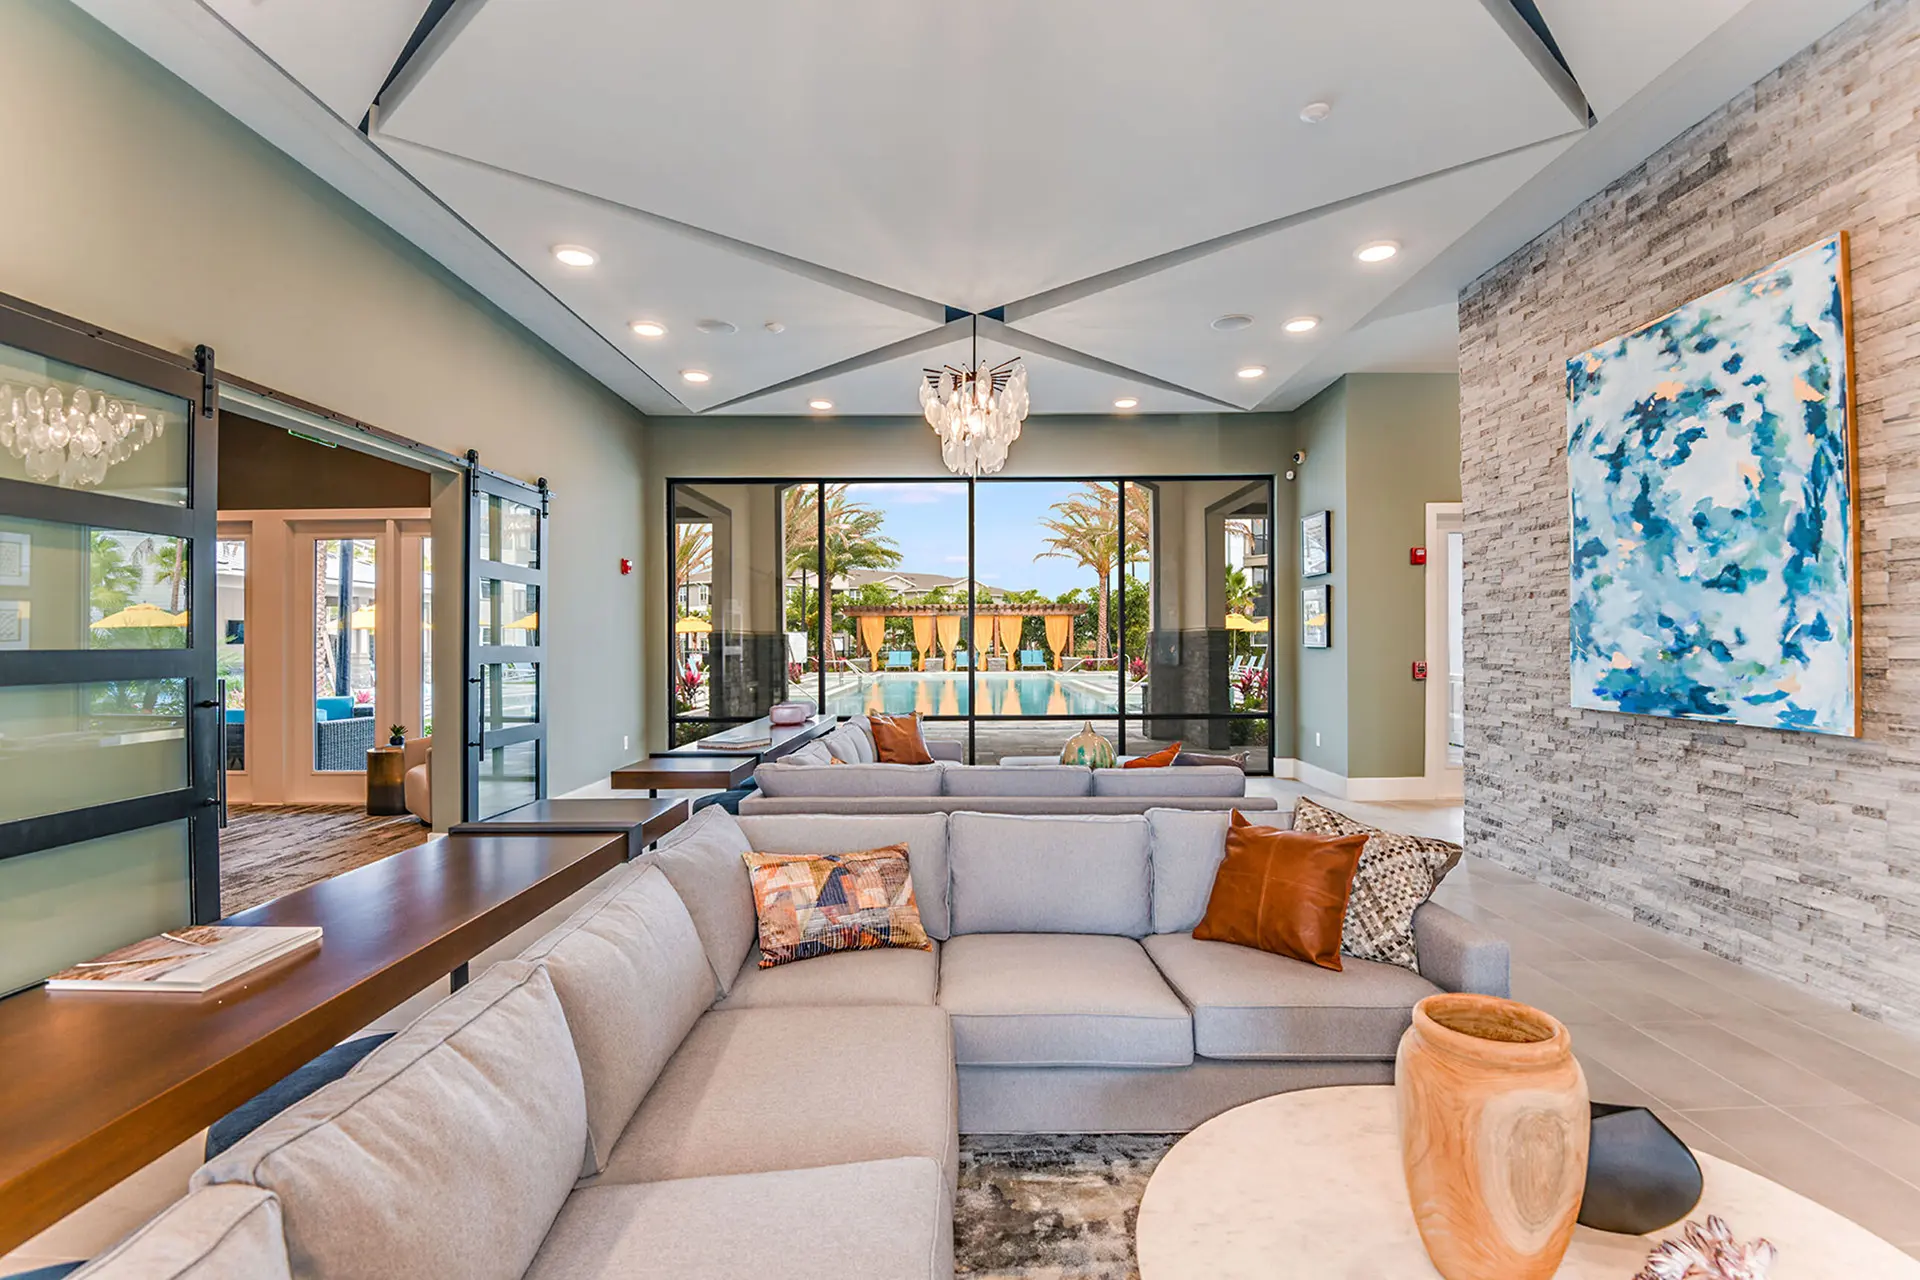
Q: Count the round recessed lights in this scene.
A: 8